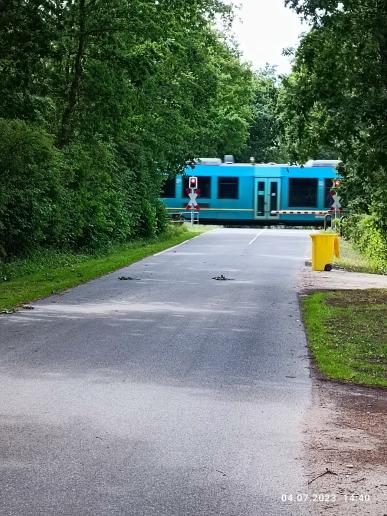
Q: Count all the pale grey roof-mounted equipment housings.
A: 3